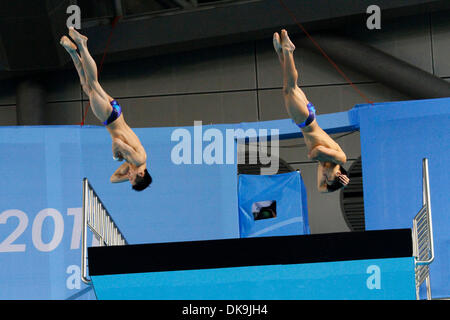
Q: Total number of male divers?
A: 2